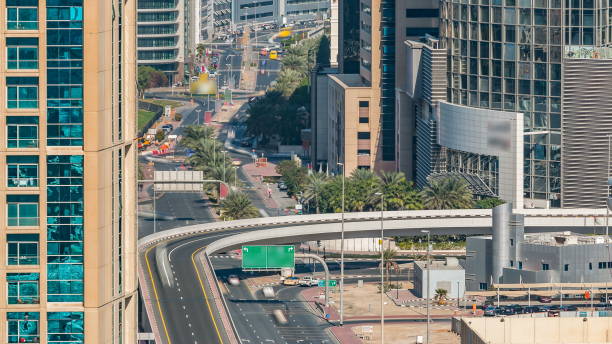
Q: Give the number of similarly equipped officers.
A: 0